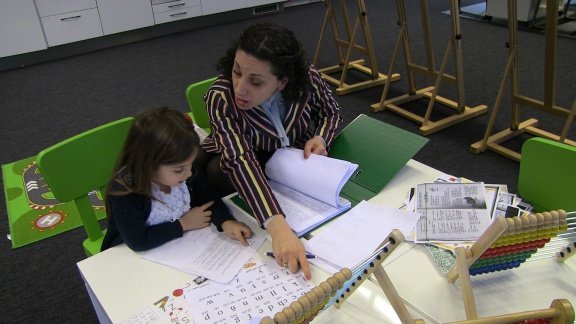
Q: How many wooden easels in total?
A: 3